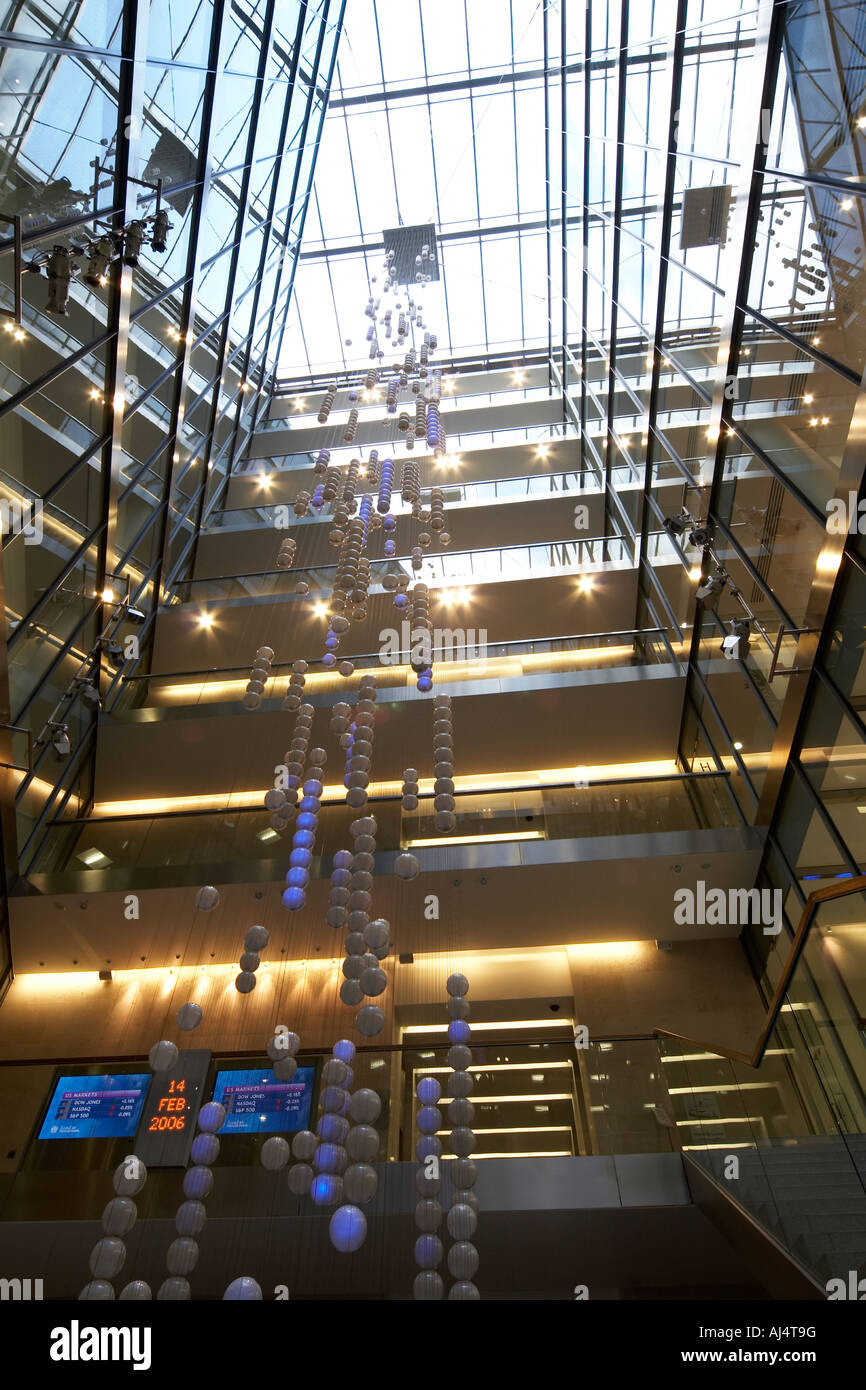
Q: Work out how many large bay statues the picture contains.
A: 0